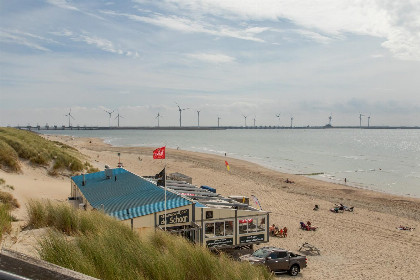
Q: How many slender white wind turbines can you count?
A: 14